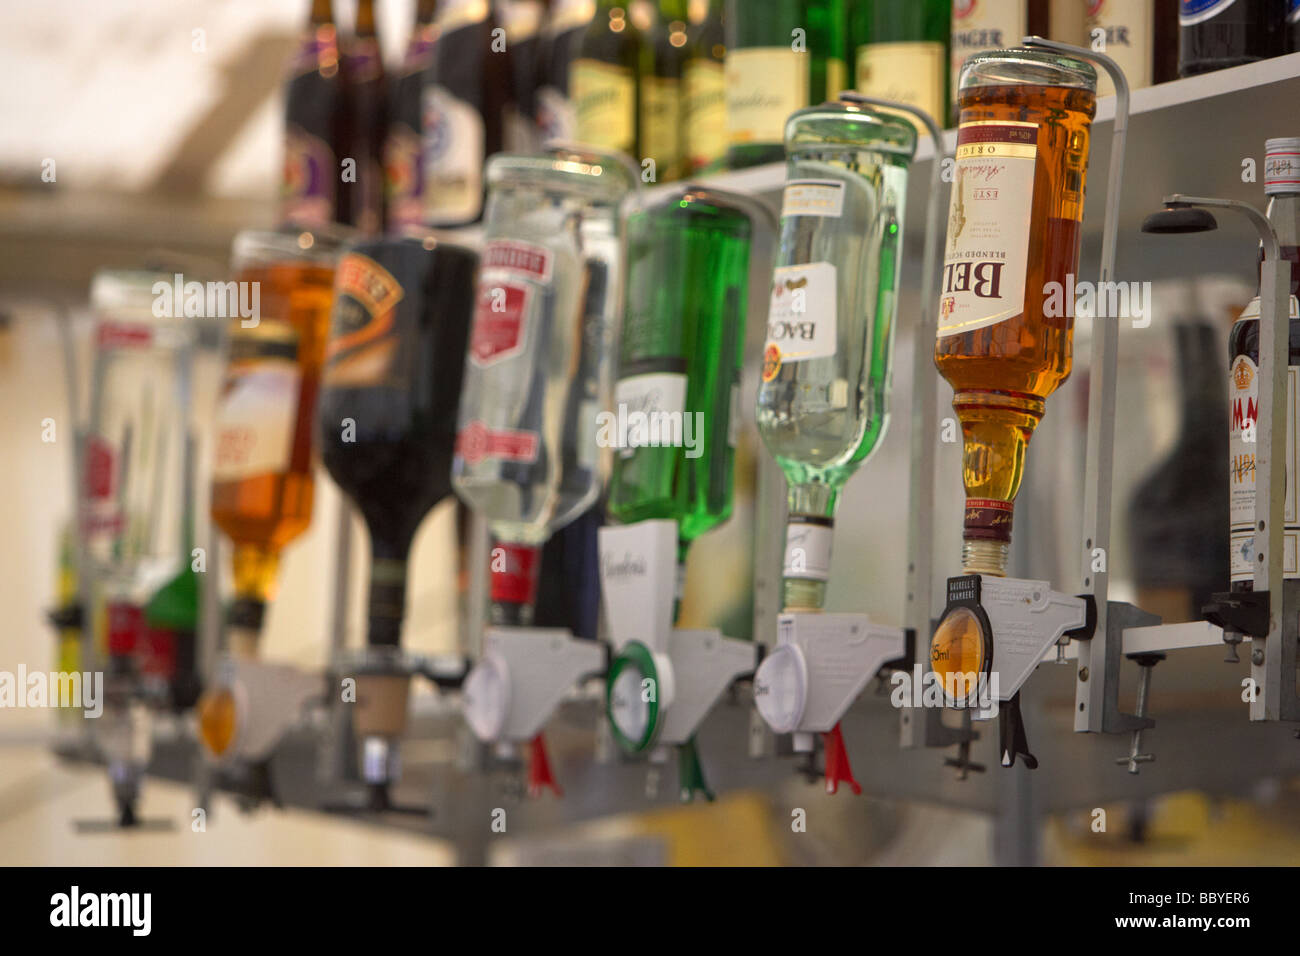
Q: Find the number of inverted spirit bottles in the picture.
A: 7